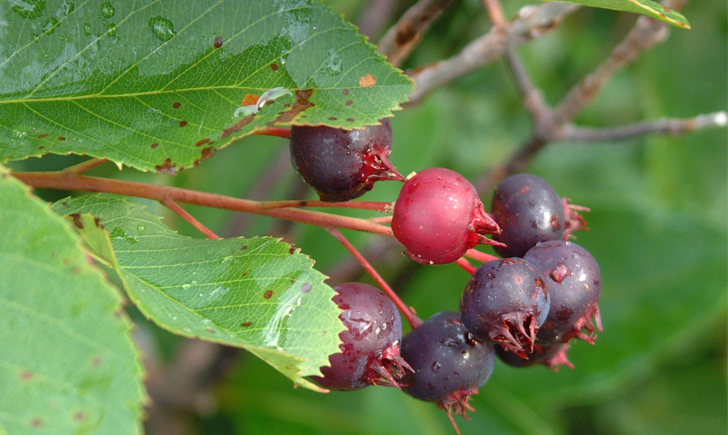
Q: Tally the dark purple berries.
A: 7